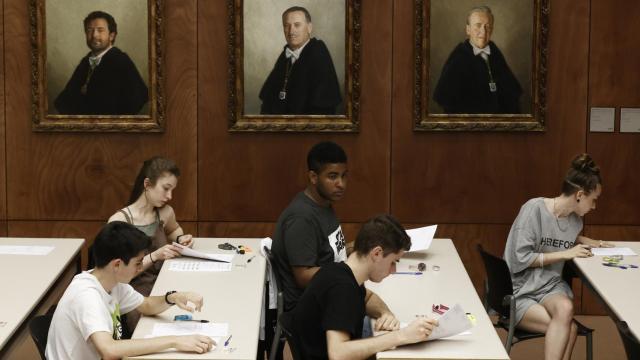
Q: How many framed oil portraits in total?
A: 3